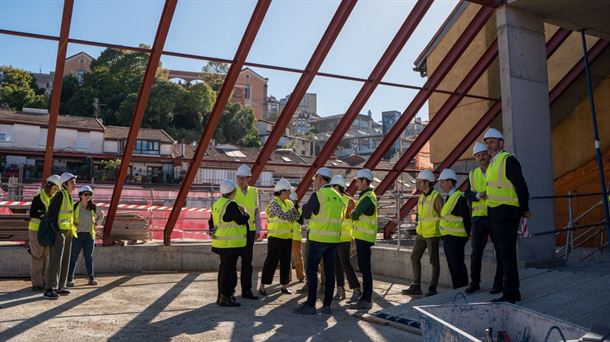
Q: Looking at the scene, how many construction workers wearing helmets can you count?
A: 14